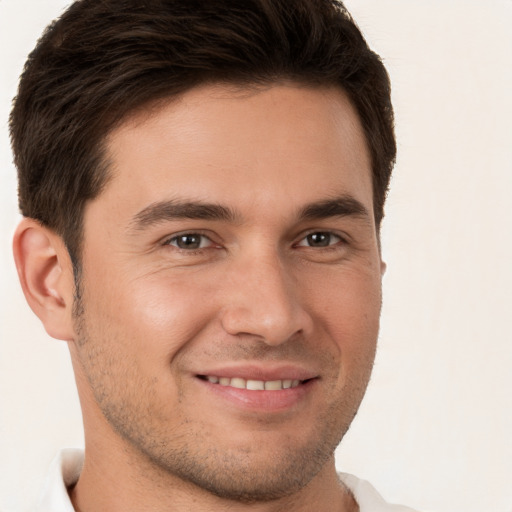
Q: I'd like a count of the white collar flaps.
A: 2